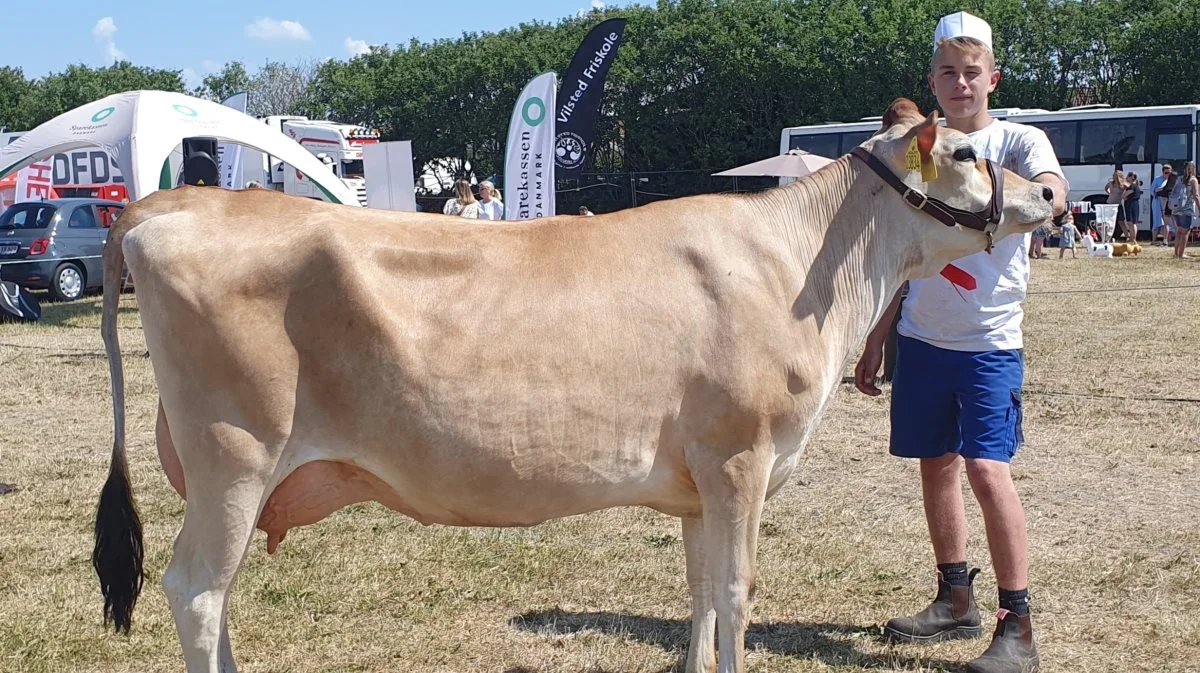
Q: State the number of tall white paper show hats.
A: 1